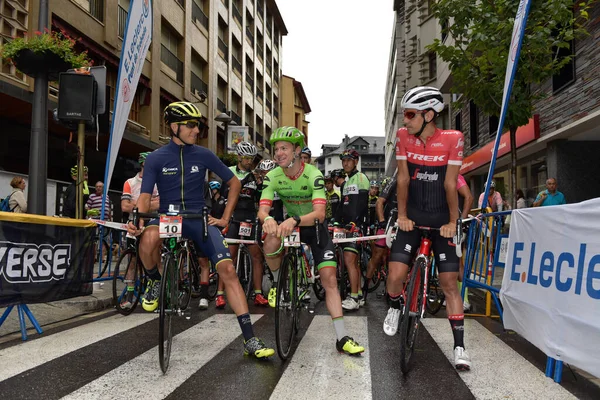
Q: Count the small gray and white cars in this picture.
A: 0